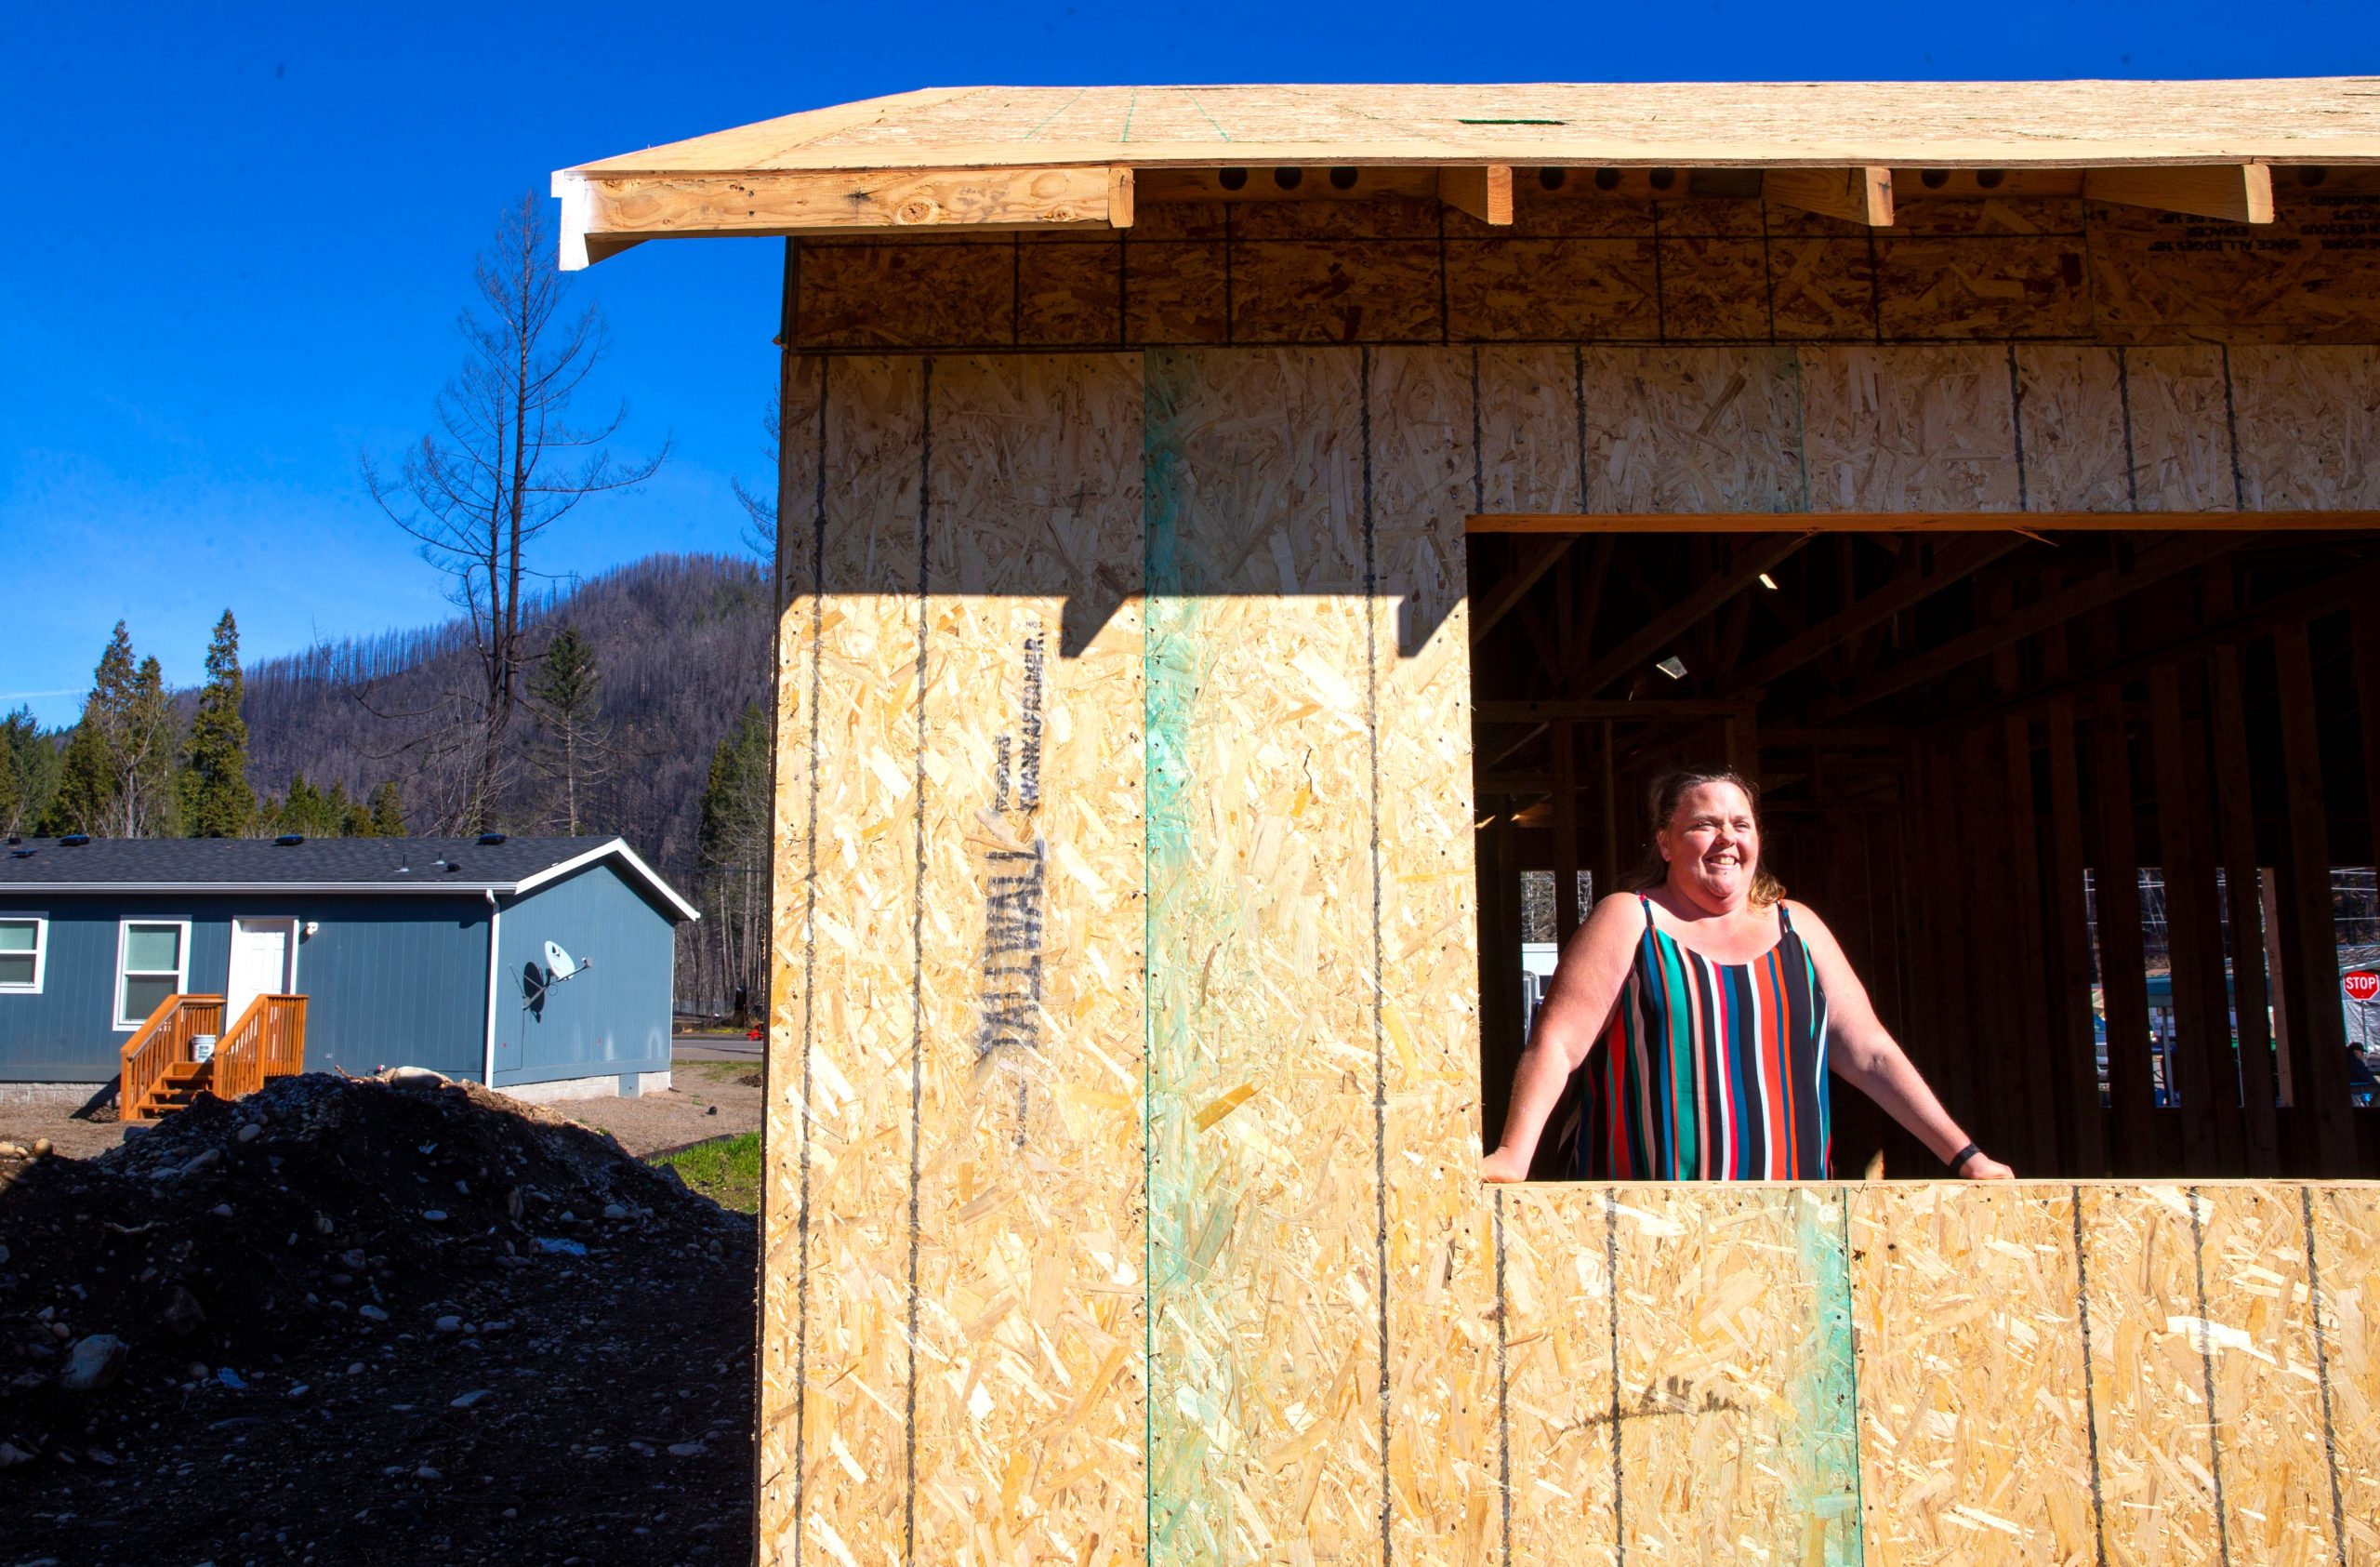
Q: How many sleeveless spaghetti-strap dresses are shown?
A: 1